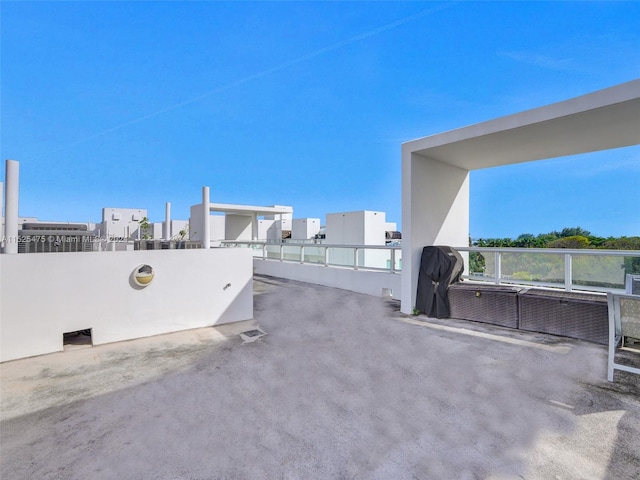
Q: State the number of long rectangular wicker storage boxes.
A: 2